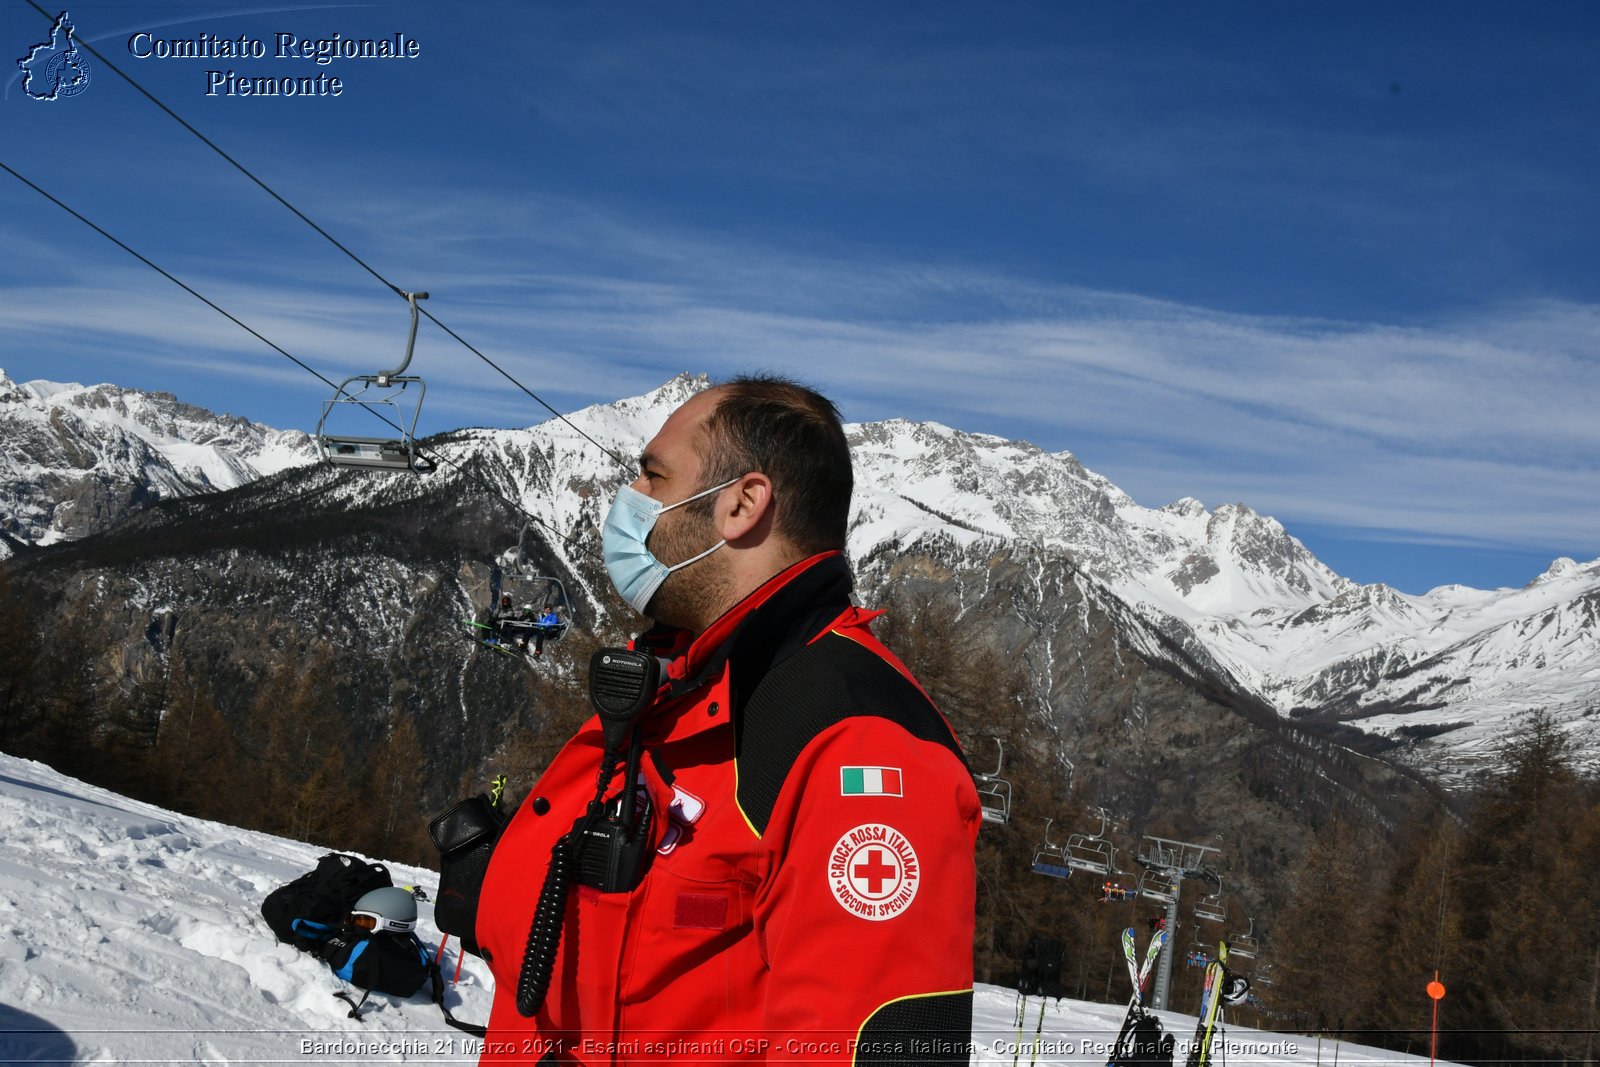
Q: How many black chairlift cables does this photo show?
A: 2